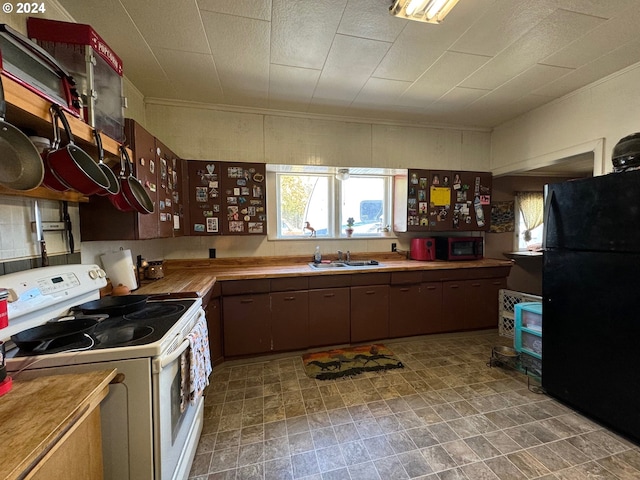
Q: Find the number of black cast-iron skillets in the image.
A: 2